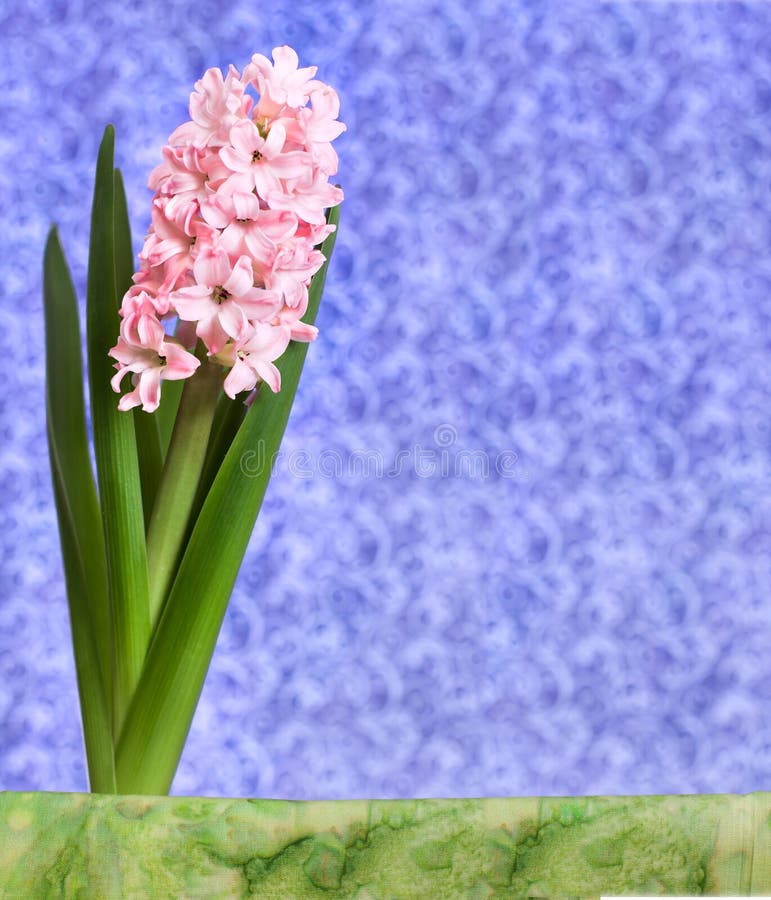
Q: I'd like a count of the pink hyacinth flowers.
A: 1